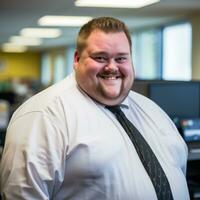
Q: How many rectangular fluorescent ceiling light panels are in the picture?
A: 5